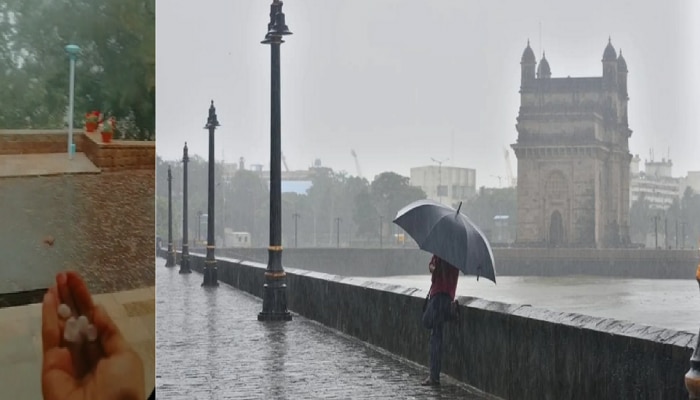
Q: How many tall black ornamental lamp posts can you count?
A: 4